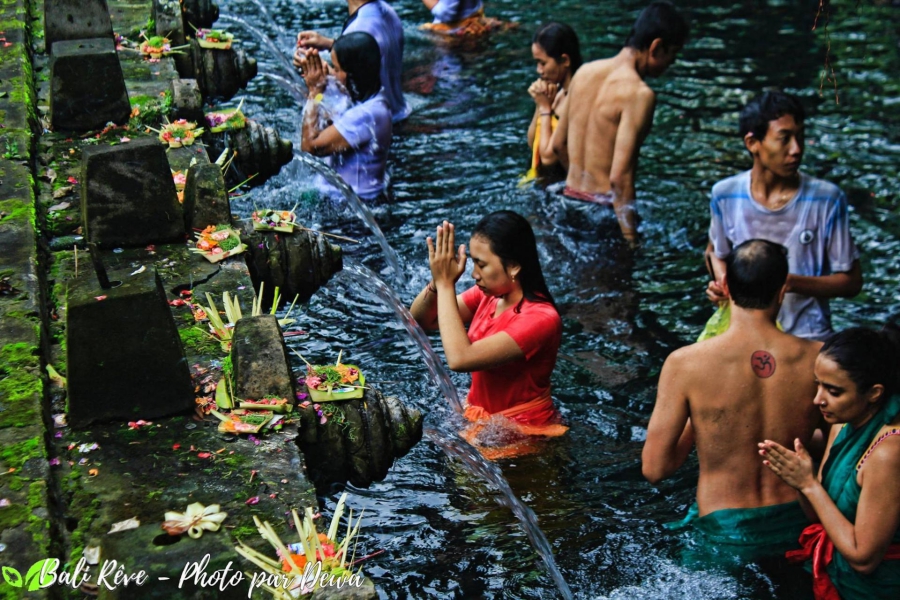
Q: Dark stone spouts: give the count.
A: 5